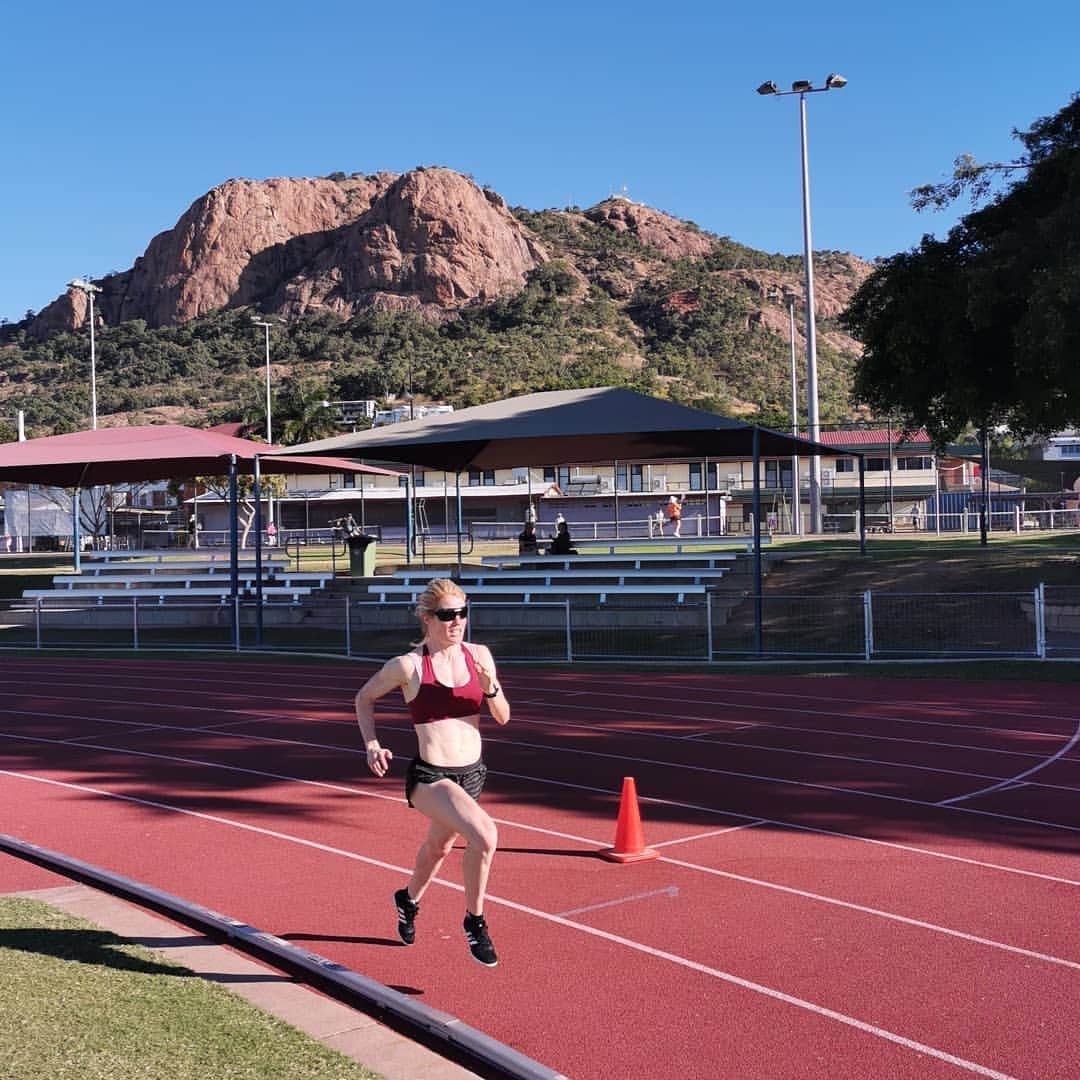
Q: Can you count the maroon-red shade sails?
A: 1